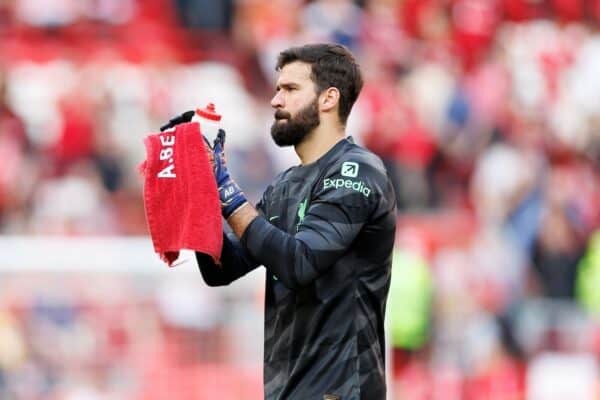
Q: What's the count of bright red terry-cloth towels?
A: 1